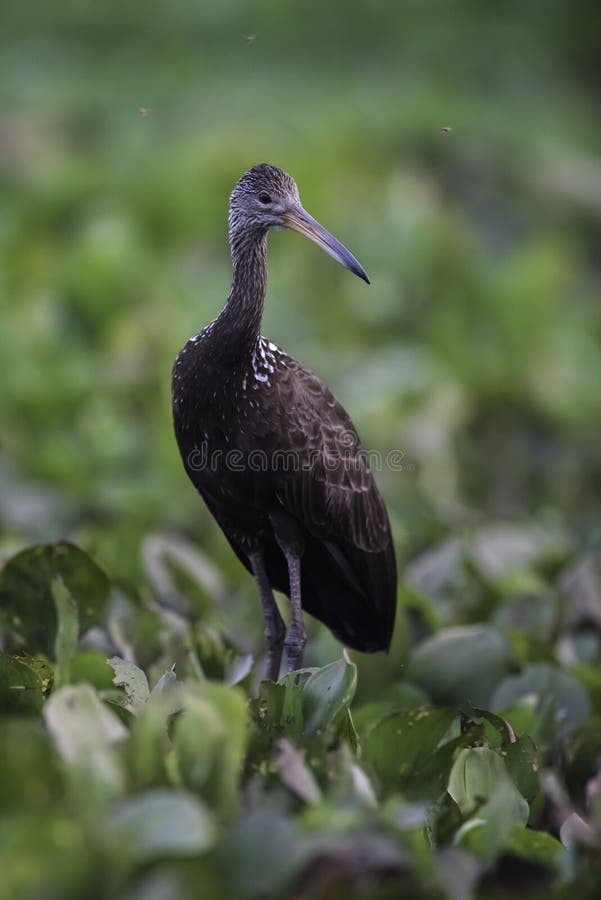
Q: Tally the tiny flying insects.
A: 3